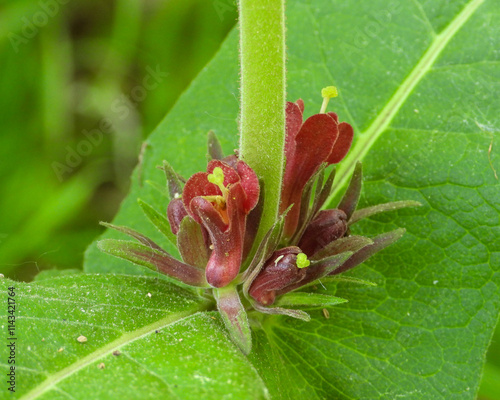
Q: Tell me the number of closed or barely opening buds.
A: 3